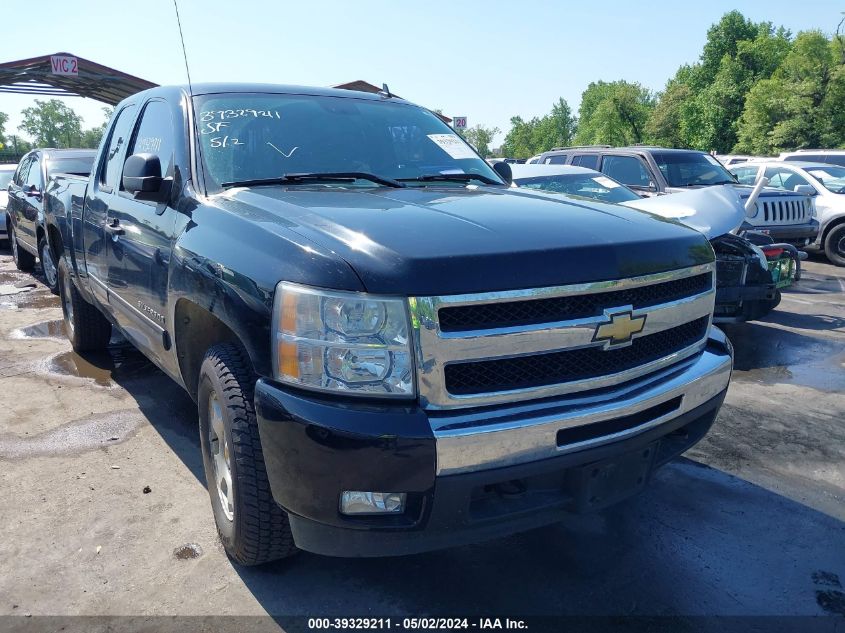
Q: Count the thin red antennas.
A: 0